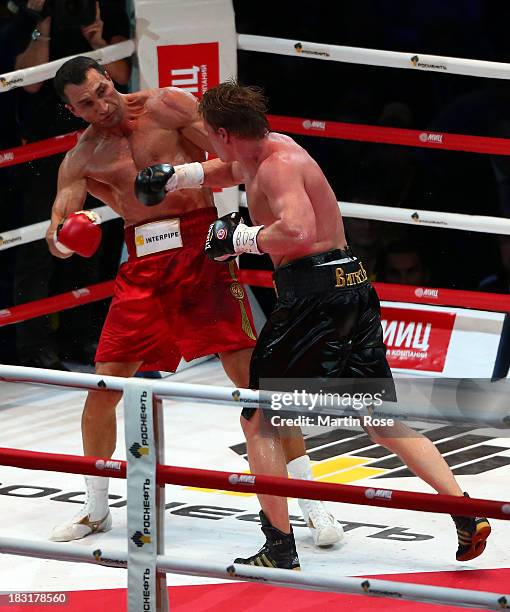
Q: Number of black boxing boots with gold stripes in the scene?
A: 2